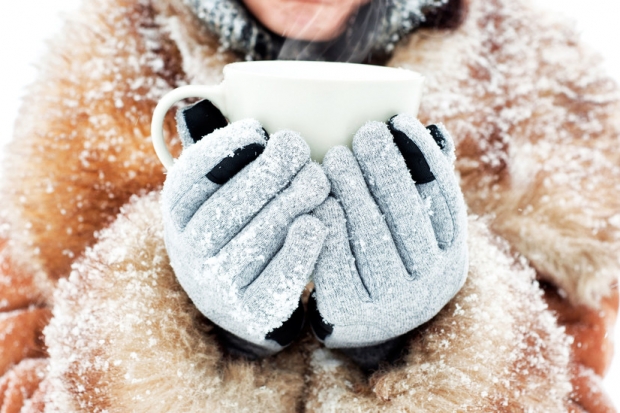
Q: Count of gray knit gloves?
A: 2